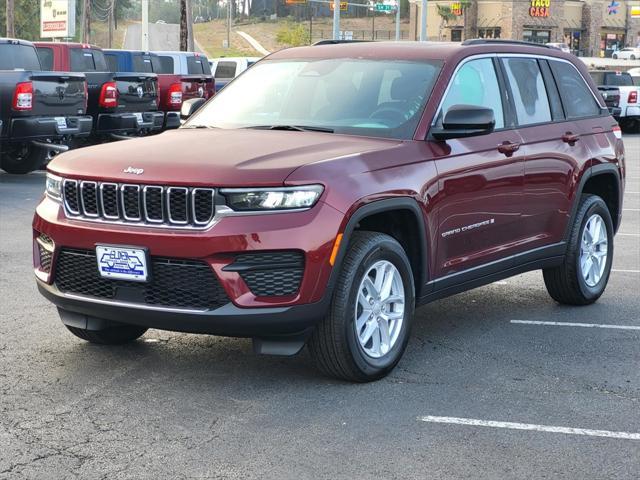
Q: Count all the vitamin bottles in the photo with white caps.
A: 0